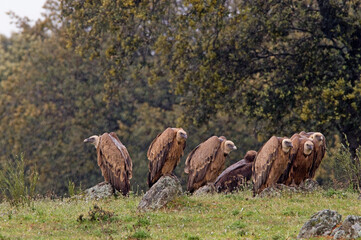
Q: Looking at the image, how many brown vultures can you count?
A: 7